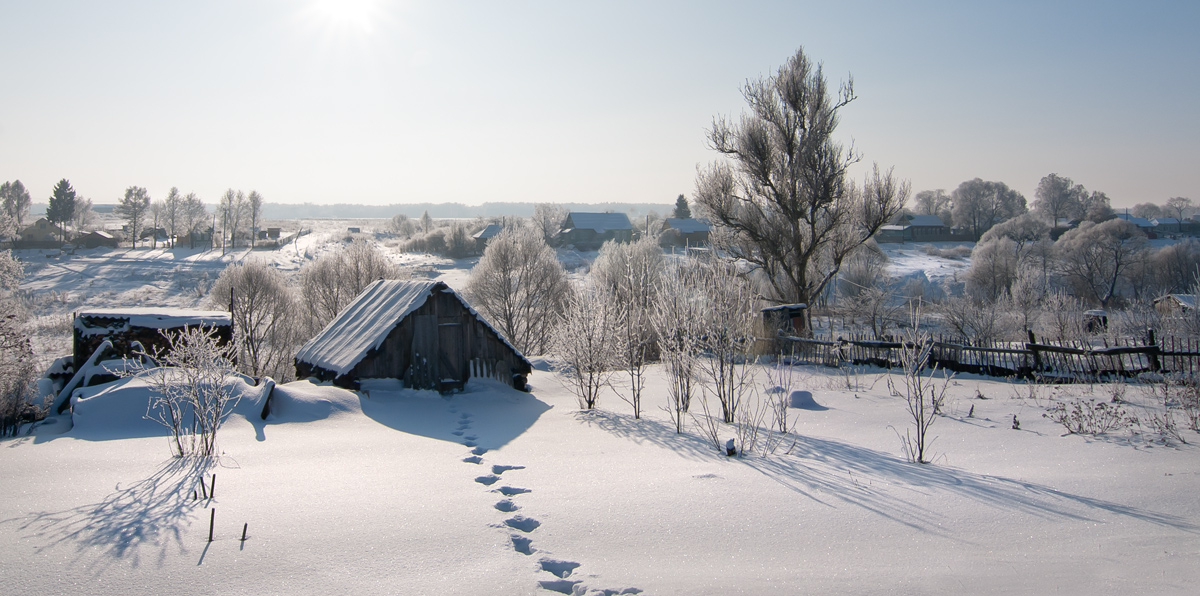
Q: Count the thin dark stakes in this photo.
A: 5